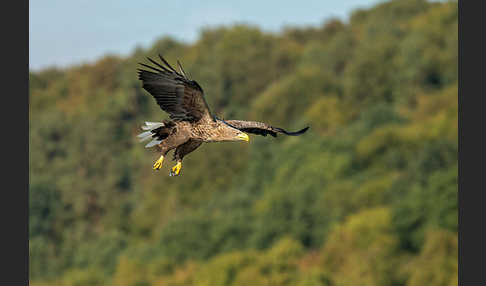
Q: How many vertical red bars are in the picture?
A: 0